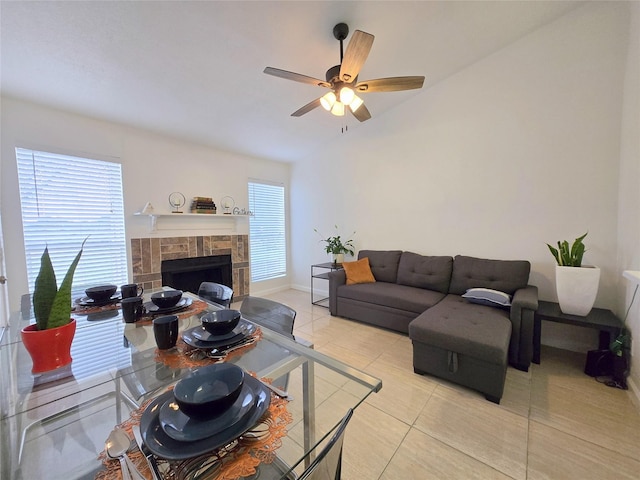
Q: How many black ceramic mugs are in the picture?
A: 3